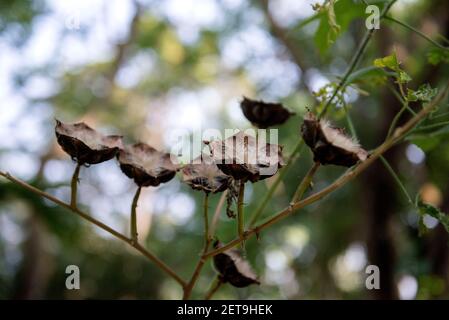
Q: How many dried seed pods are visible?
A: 7